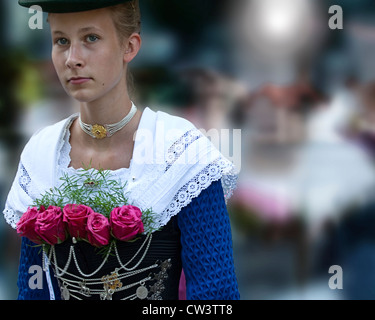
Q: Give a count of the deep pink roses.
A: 5